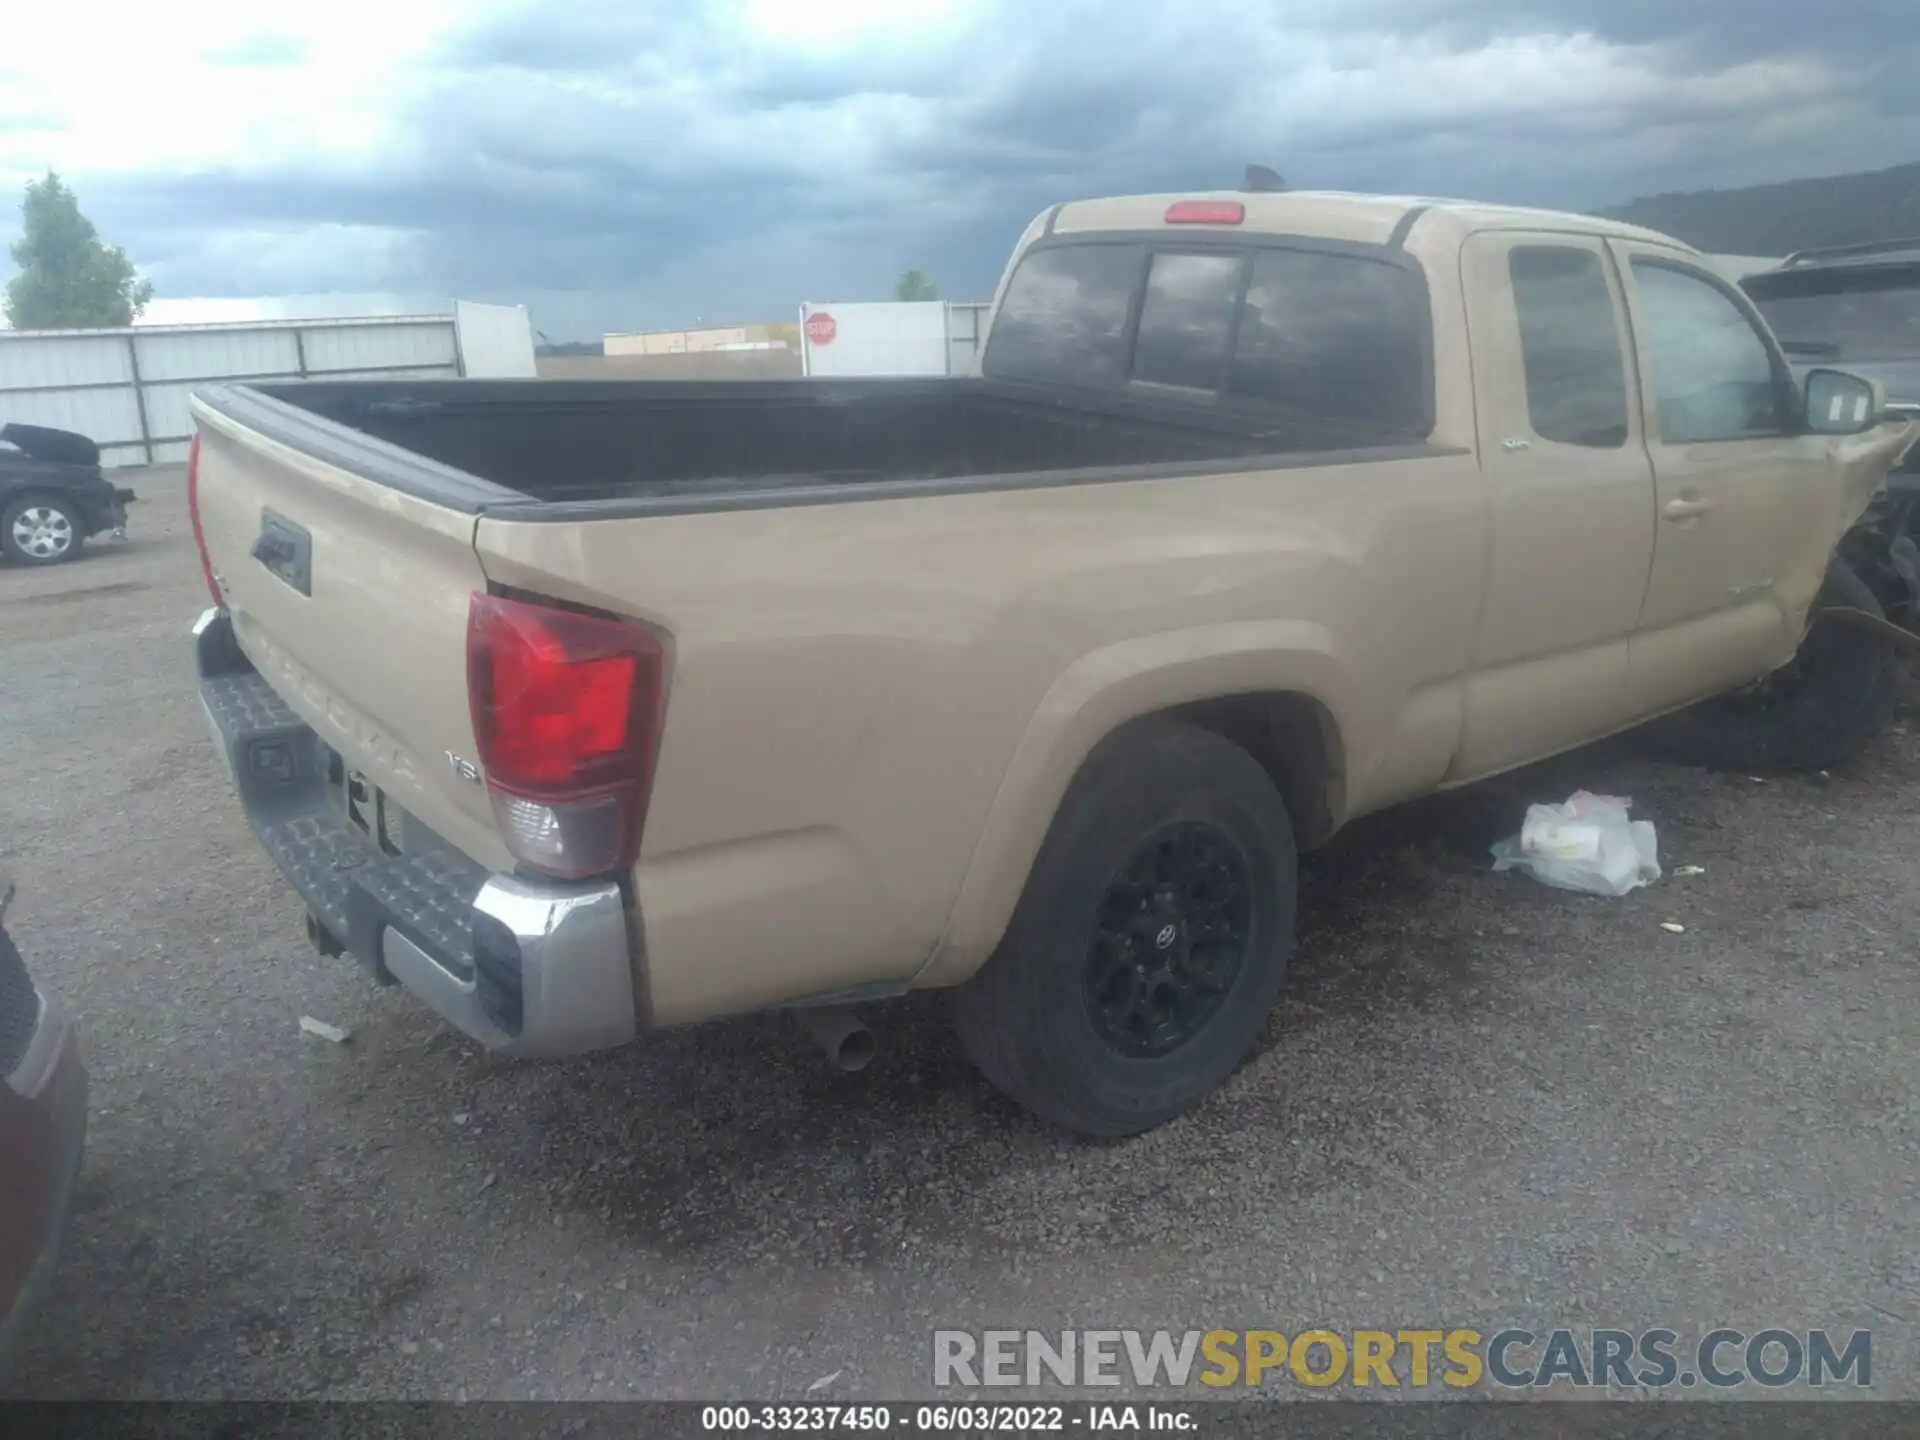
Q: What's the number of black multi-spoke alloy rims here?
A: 1